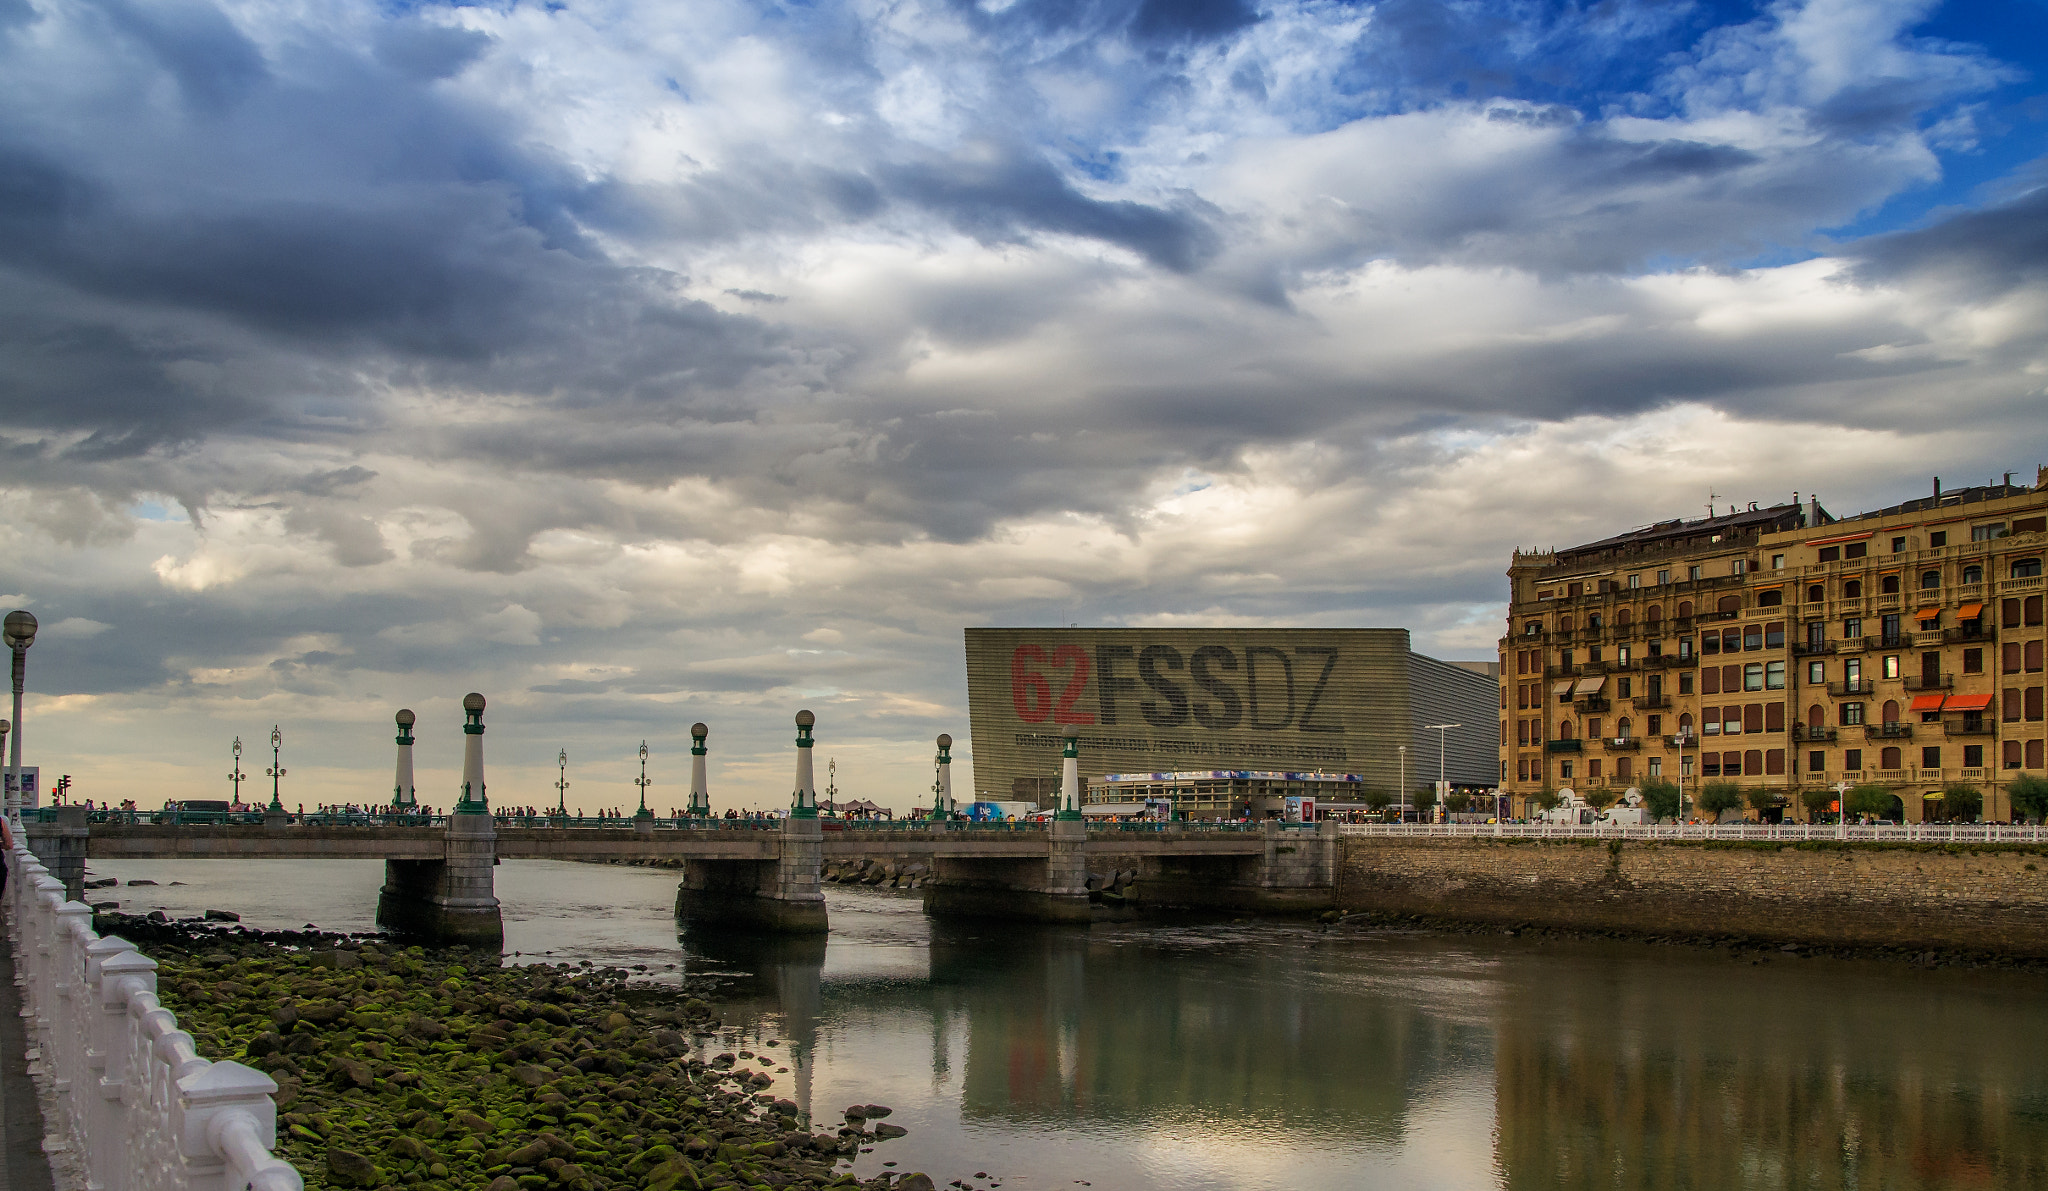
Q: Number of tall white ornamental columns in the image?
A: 6